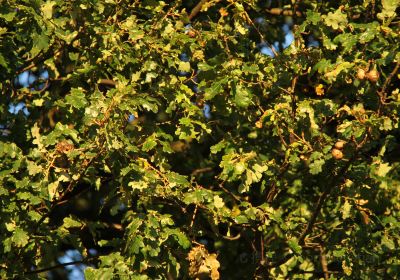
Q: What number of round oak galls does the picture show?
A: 4